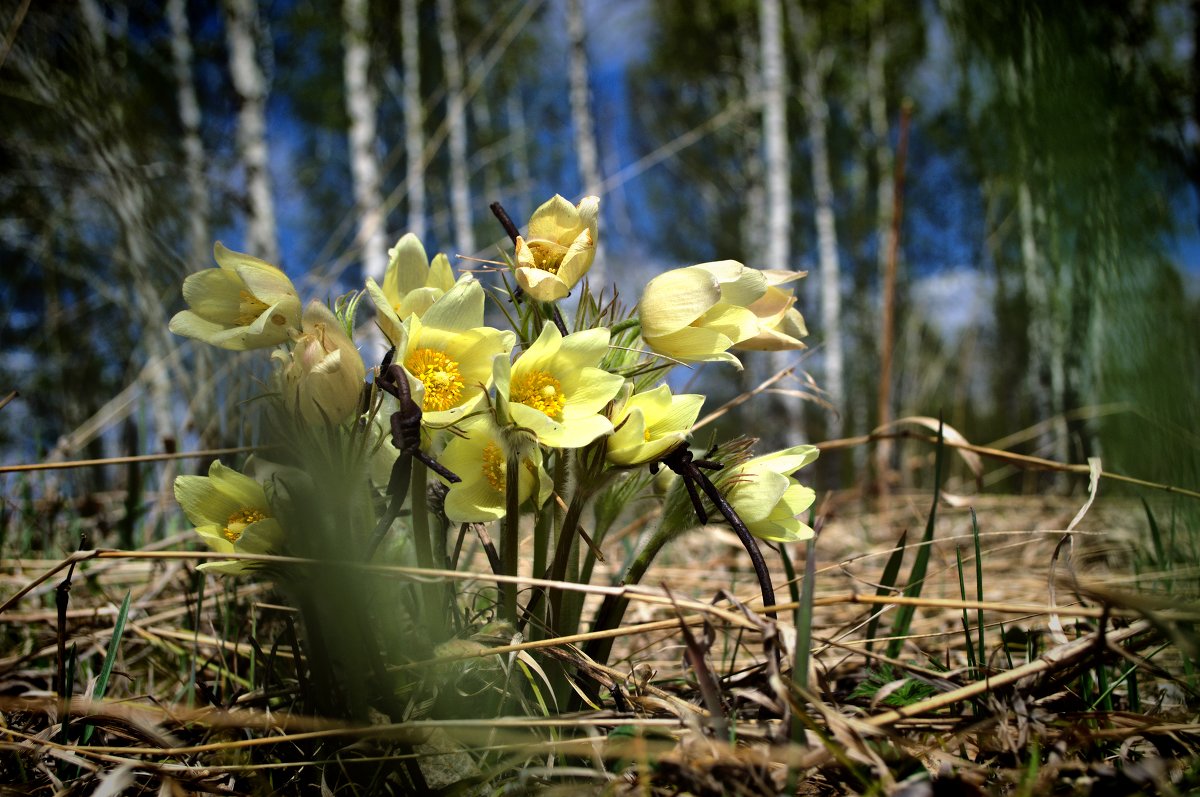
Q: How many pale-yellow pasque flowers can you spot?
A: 12